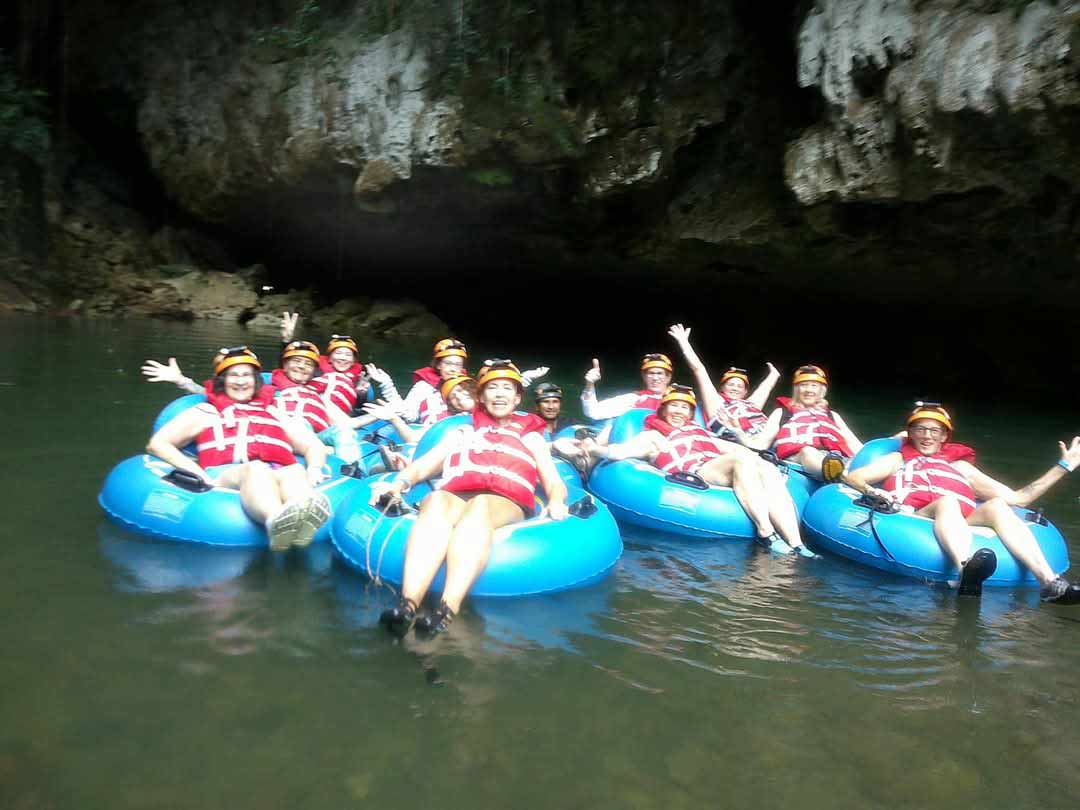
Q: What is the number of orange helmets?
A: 11